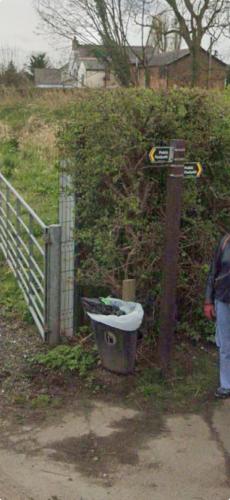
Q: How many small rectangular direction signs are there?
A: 2